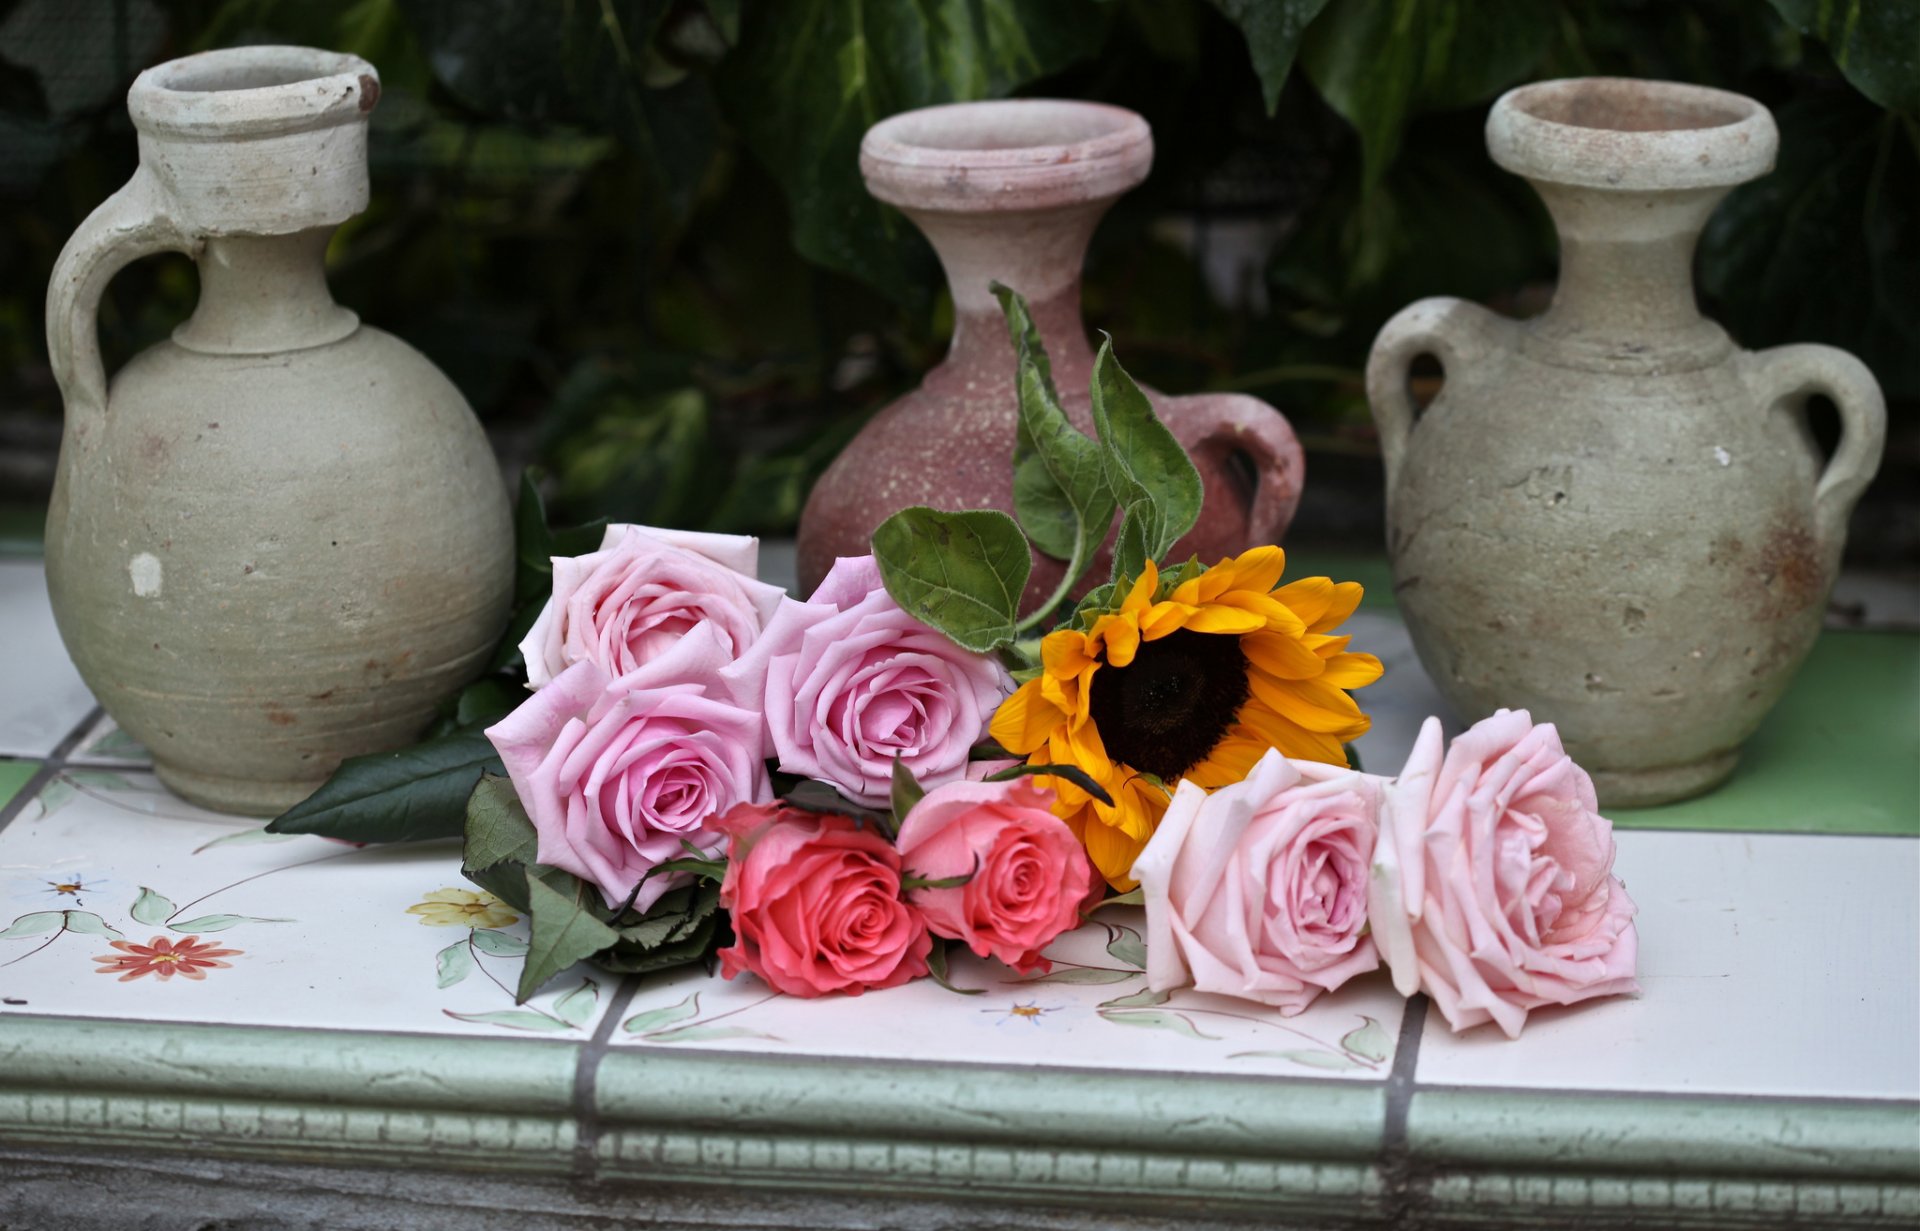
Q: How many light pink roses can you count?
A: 5